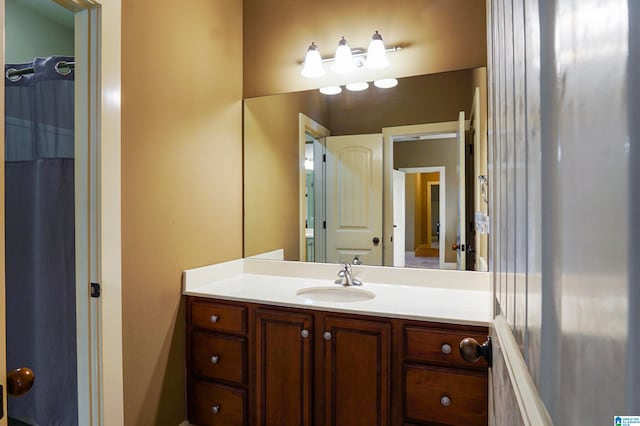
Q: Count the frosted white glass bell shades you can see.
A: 3